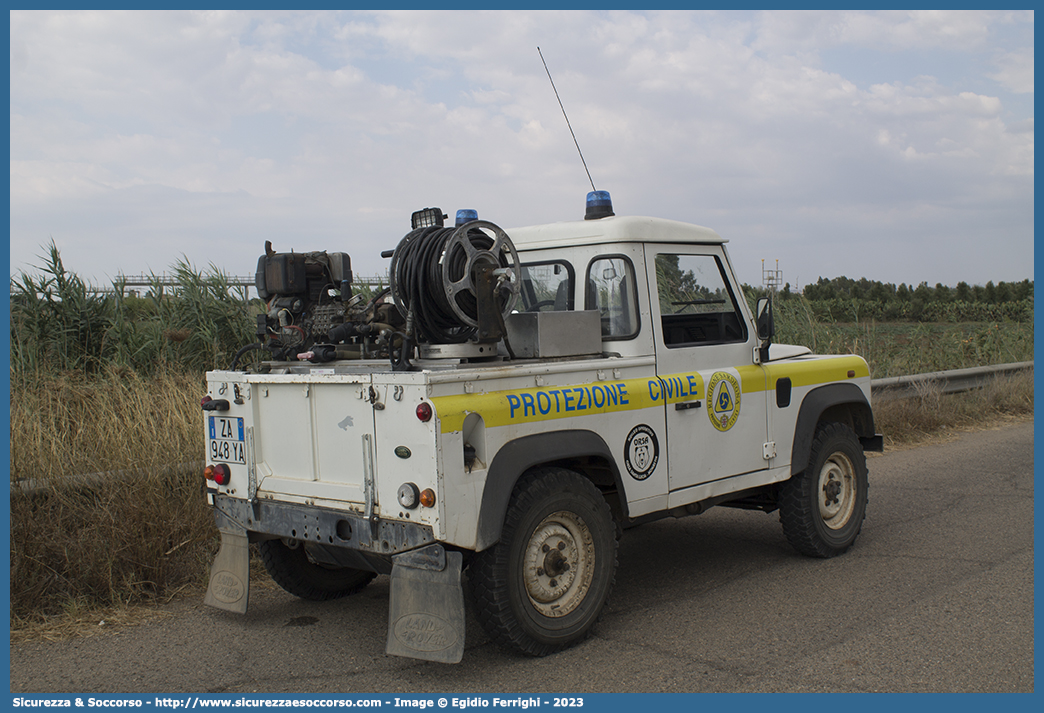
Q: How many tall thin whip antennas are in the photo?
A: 1